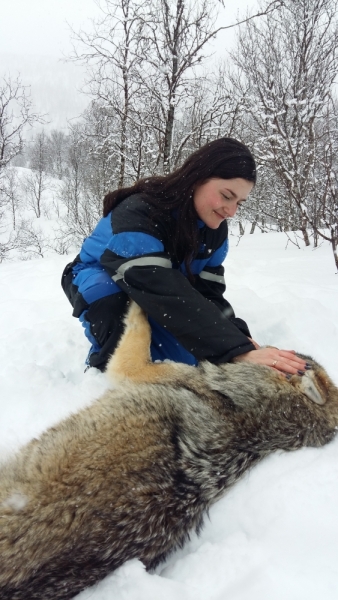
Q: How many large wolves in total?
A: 1